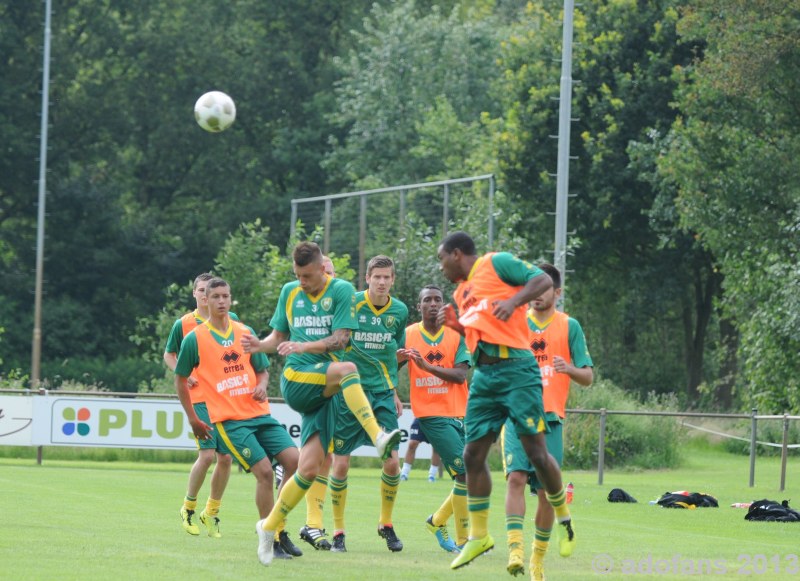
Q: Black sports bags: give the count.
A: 3